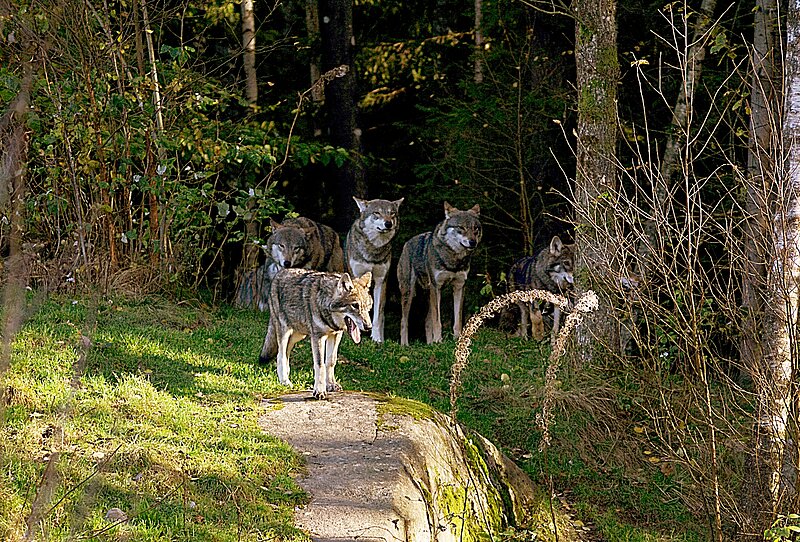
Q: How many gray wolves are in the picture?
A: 5